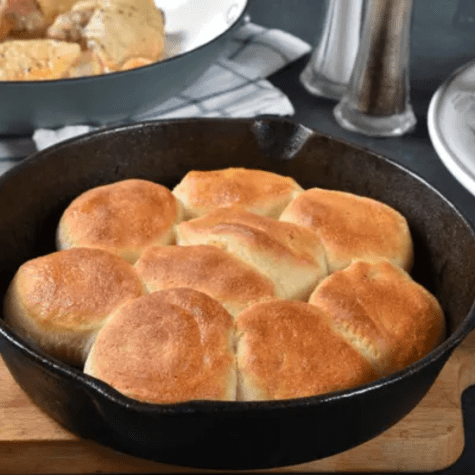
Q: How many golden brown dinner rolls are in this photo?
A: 9